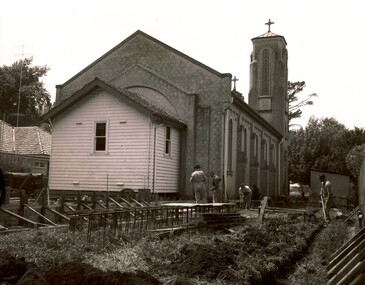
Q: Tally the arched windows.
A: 6